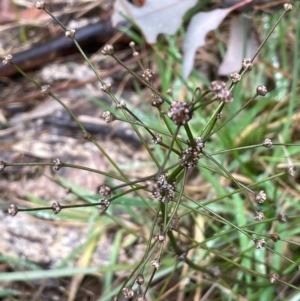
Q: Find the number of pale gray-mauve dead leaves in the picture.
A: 3